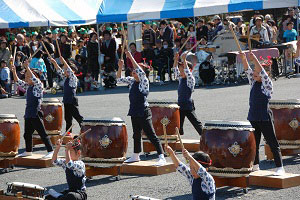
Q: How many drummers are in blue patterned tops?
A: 7